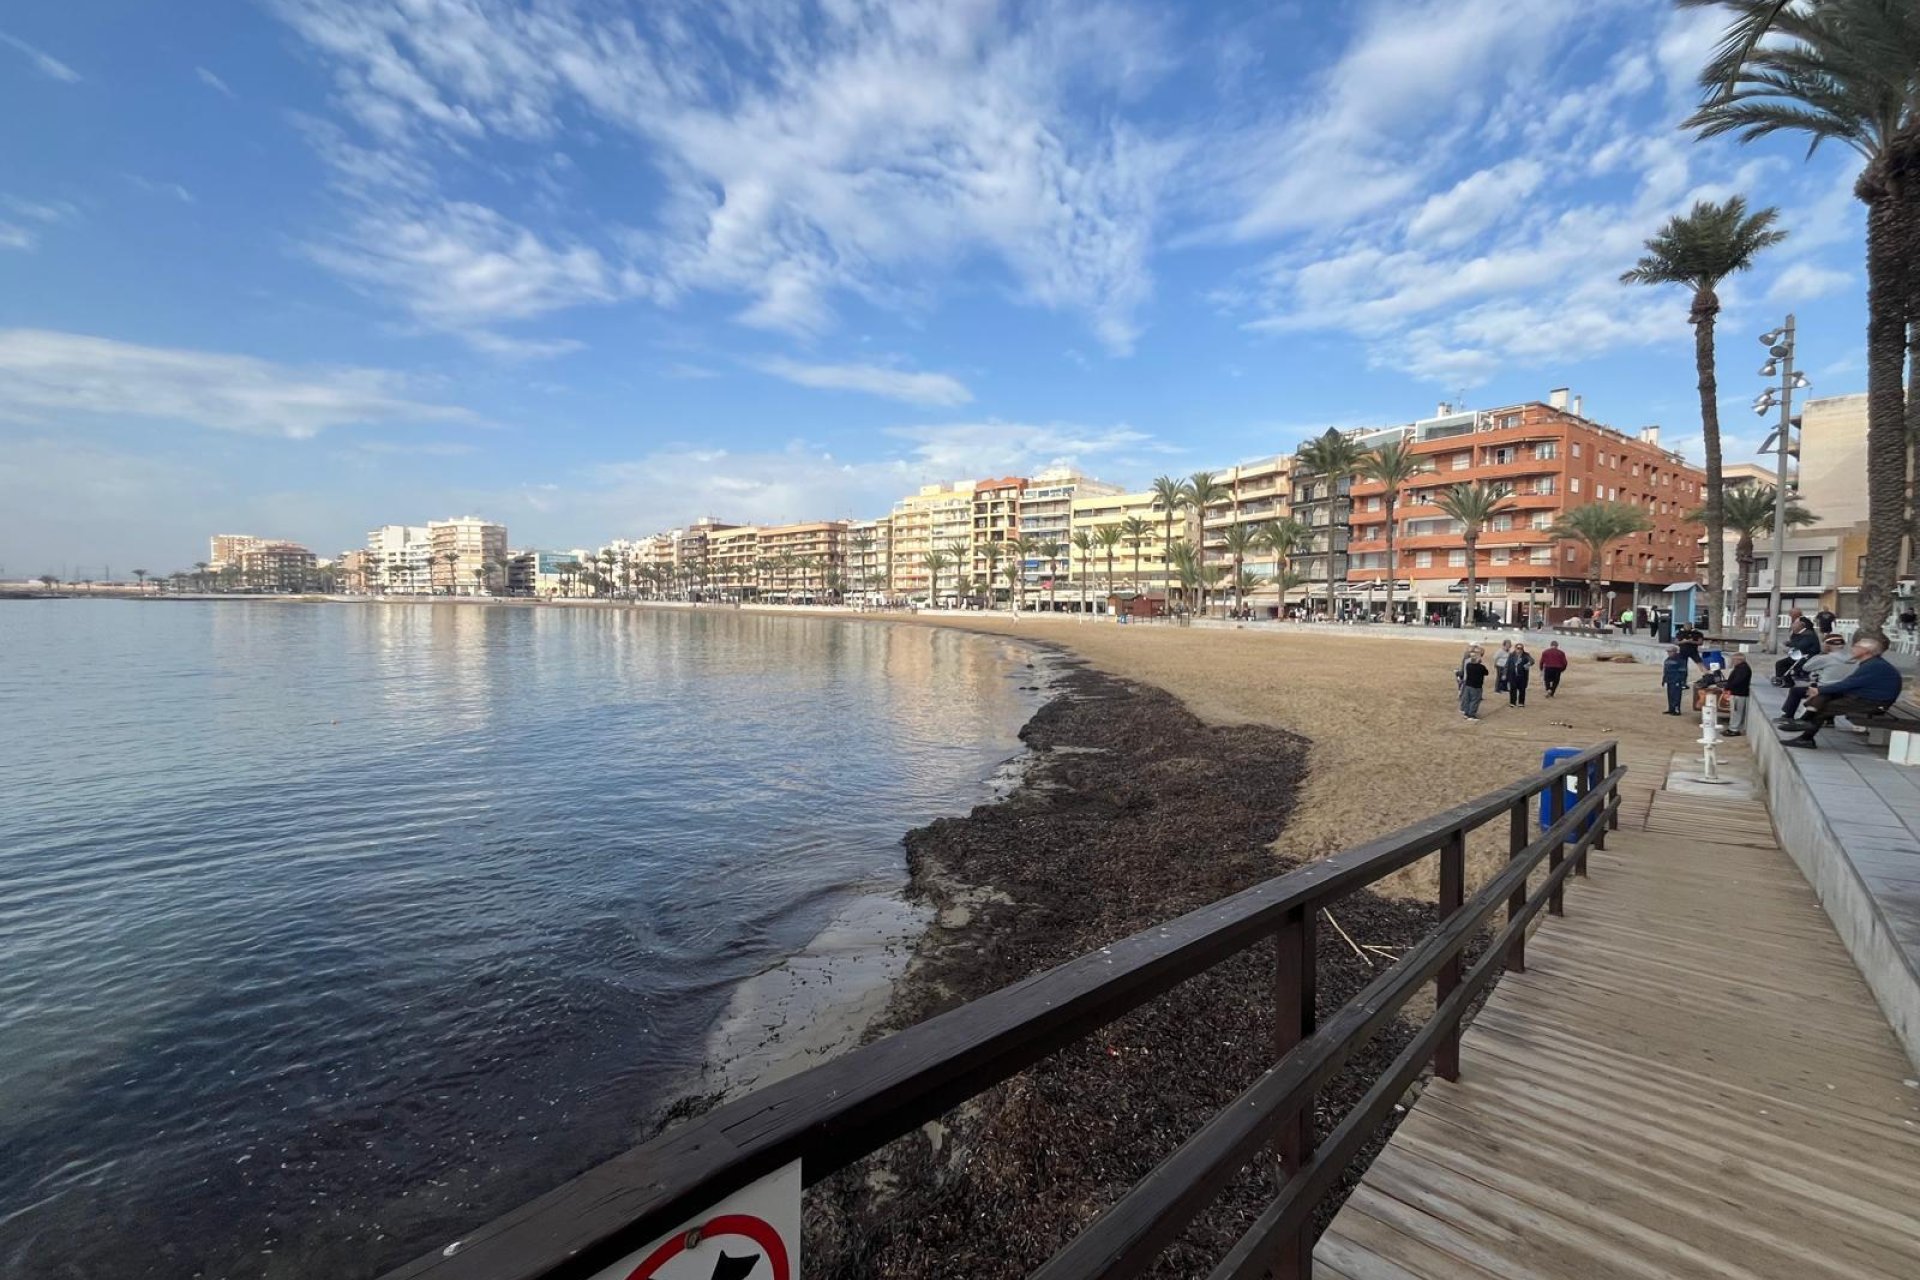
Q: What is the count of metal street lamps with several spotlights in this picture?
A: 1